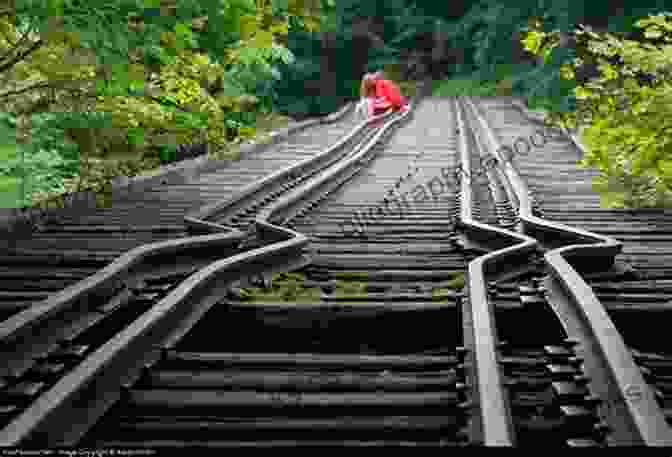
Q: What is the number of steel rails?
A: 4